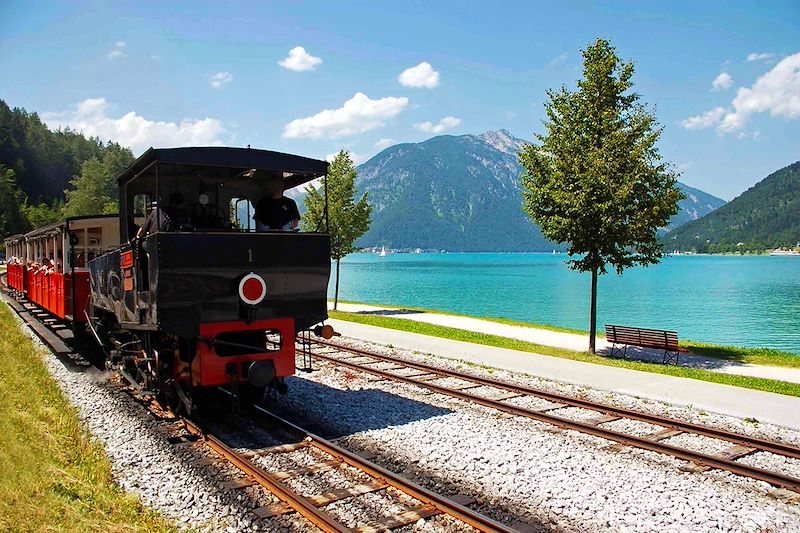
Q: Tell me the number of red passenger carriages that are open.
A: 2